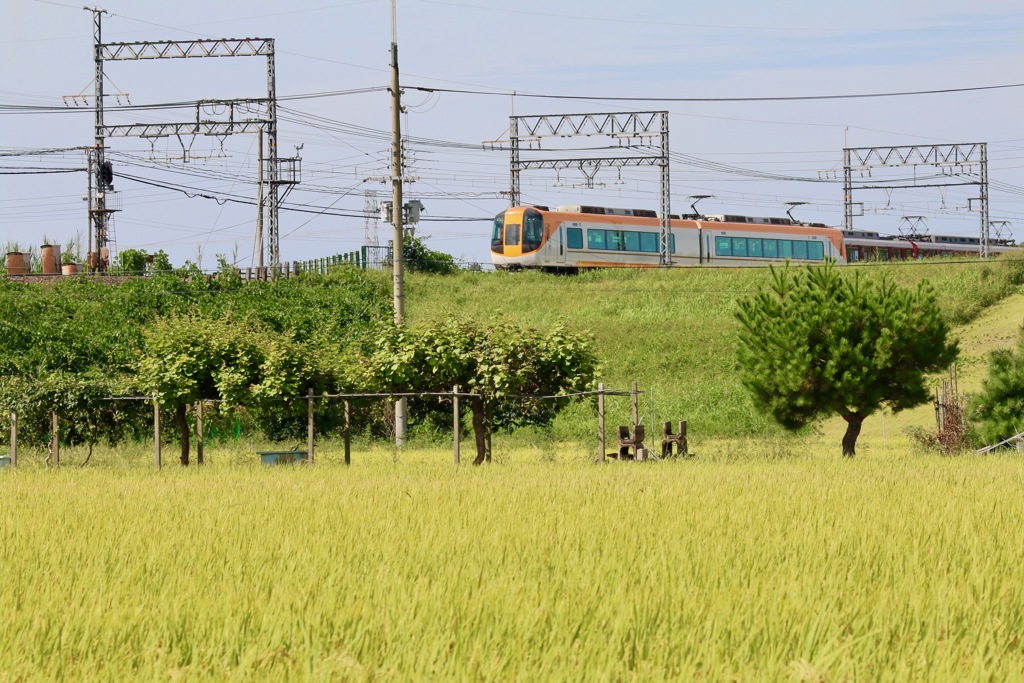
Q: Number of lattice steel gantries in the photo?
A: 3